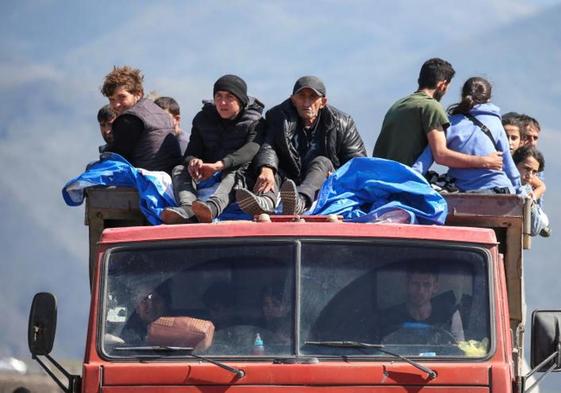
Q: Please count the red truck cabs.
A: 1